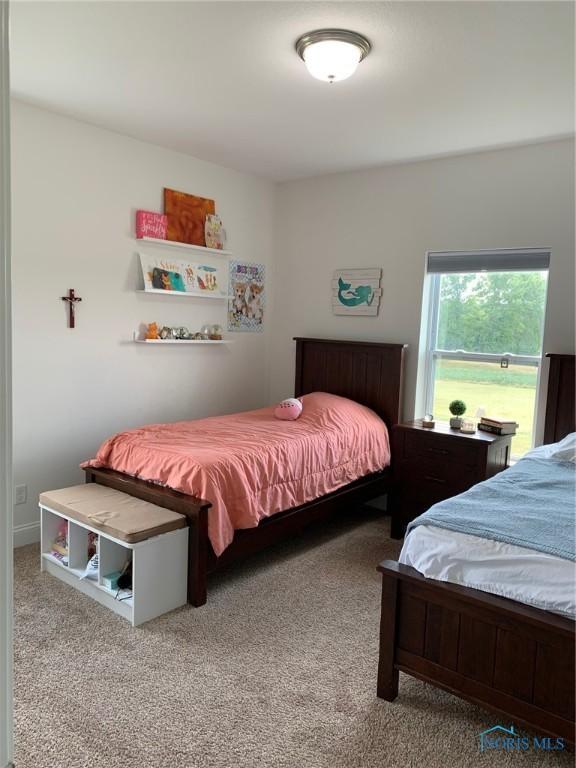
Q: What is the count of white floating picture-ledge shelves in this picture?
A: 3